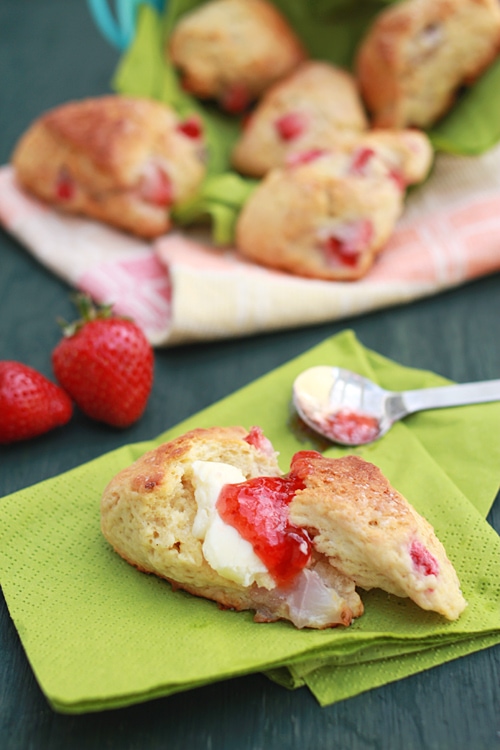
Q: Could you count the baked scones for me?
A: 7